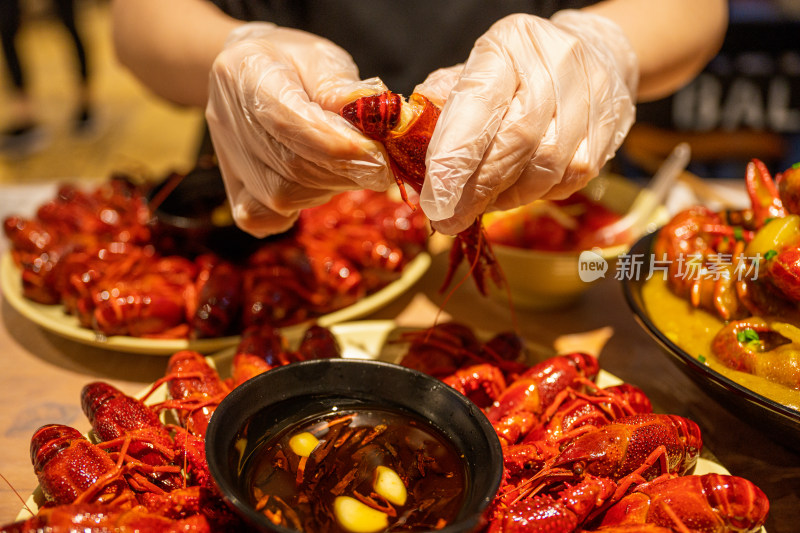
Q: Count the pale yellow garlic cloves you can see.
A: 3